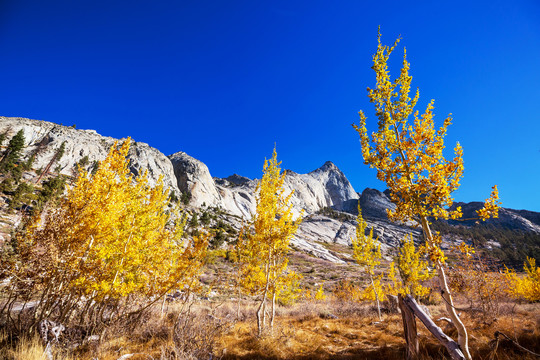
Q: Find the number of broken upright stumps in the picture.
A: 1